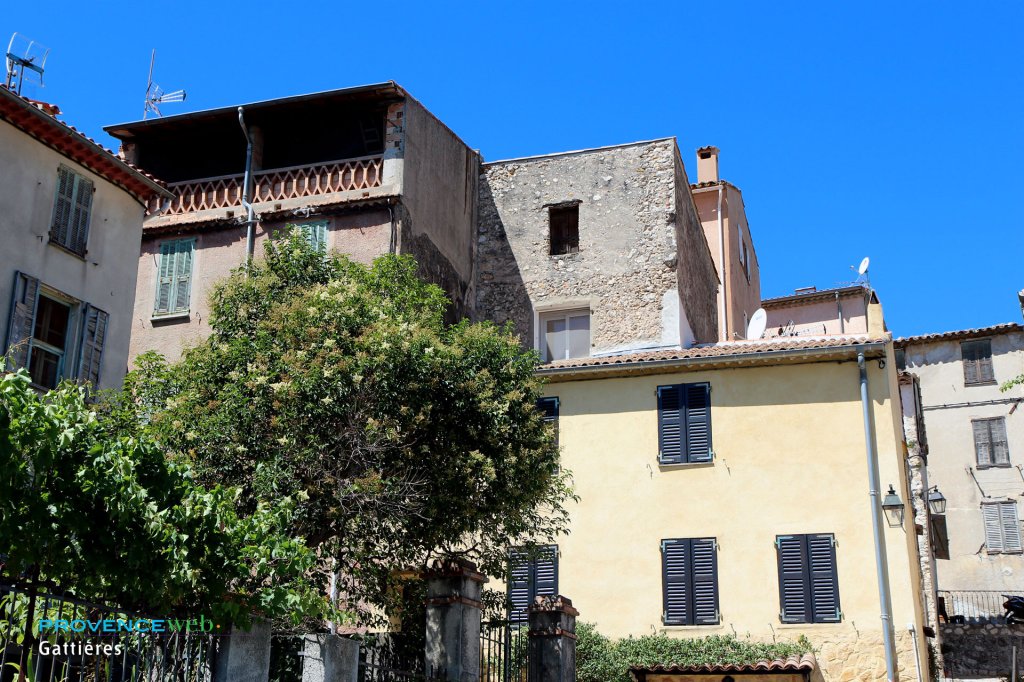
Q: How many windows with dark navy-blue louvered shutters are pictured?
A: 5